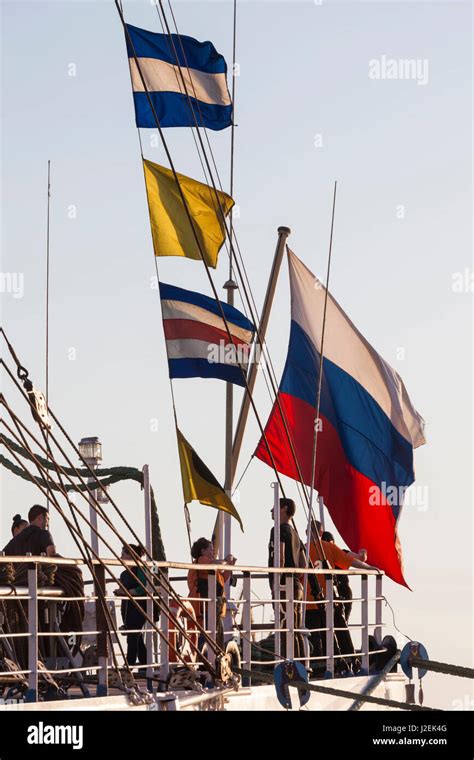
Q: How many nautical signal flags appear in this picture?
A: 4